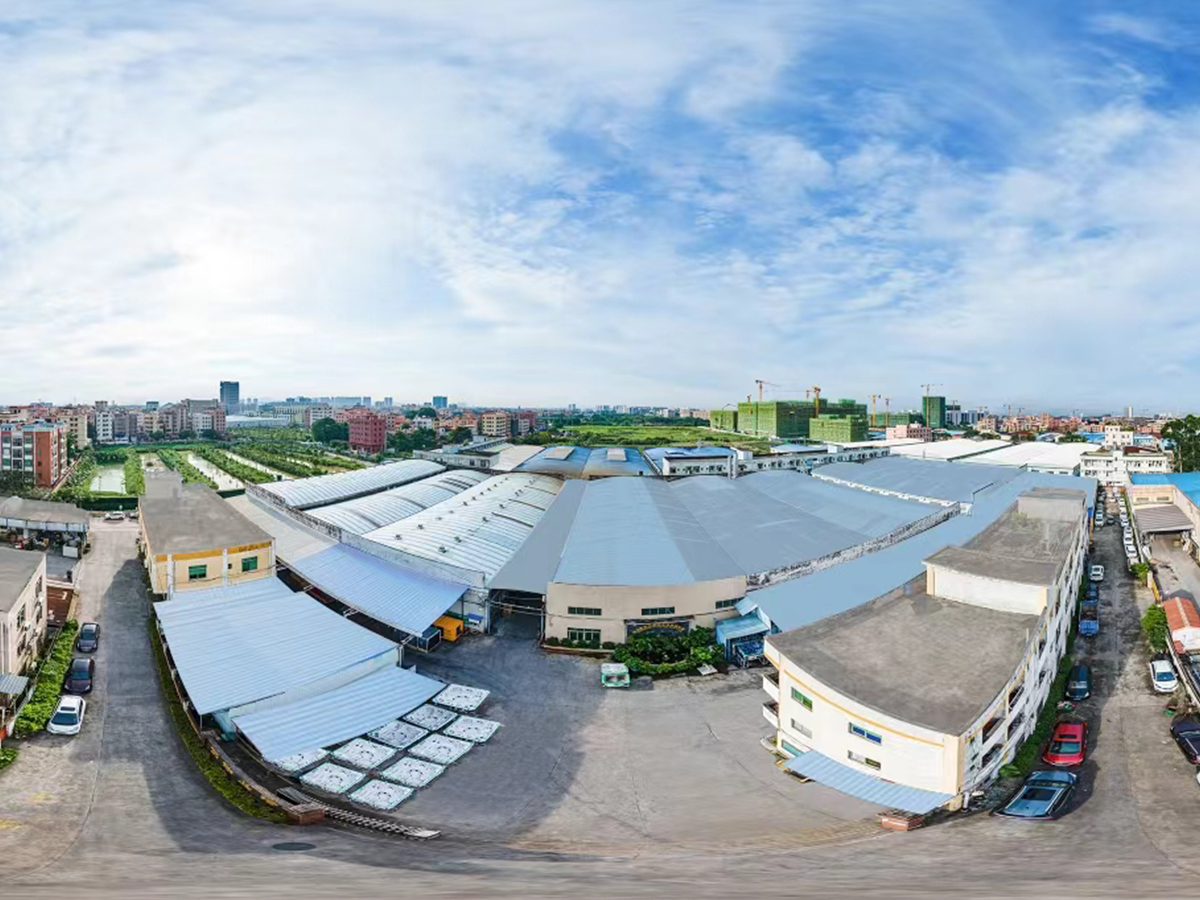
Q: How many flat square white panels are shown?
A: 10